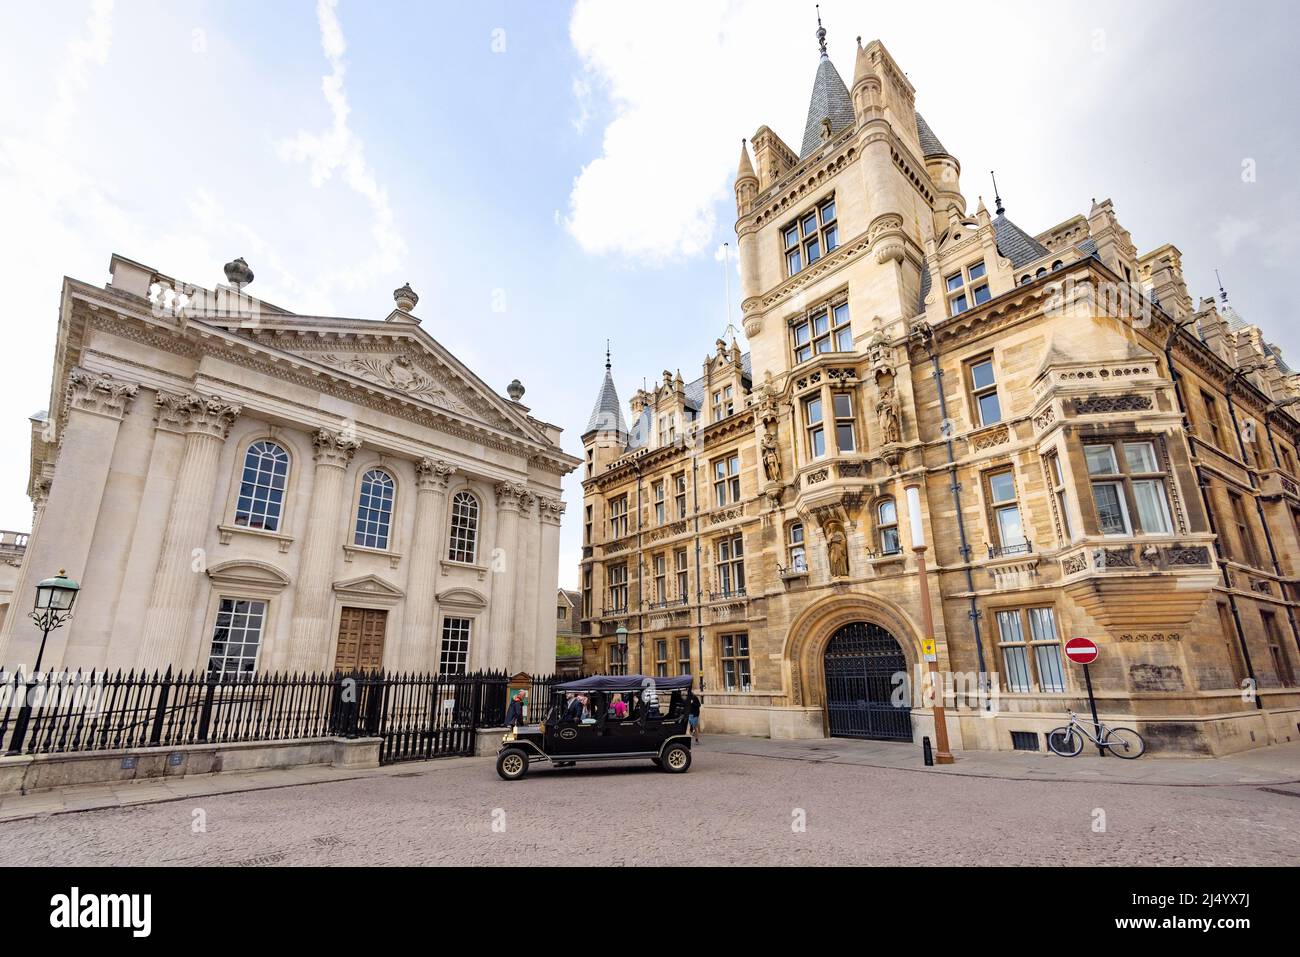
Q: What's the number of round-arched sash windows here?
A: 3